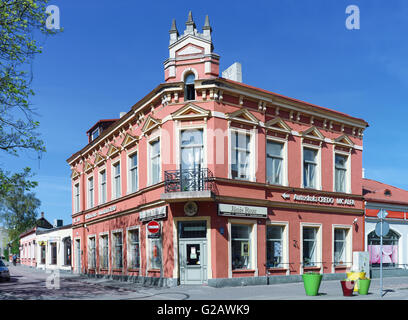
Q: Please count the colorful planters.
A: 4